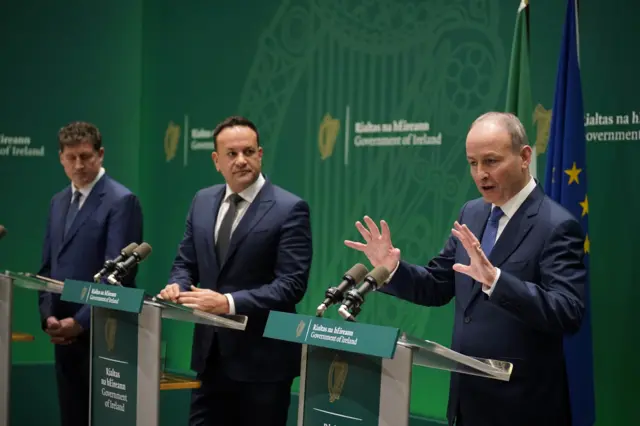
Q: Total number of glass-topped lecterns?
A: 3